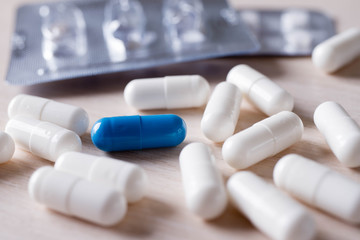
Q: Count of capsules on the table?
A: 15